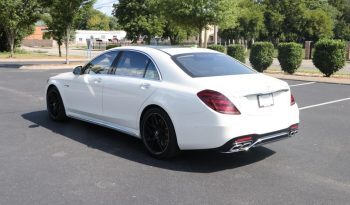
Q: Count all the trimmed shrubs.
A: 5